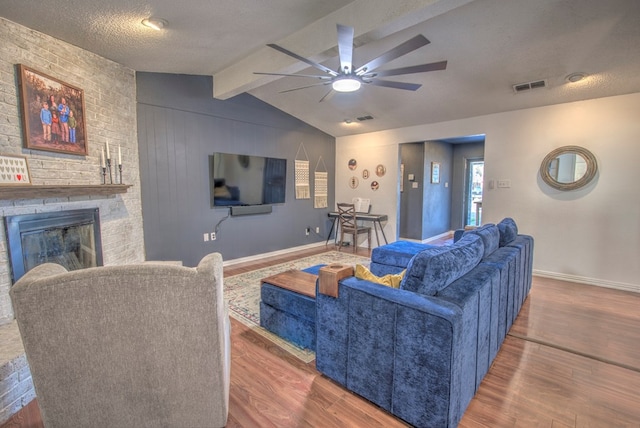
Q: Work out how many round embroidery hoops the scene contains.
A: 5